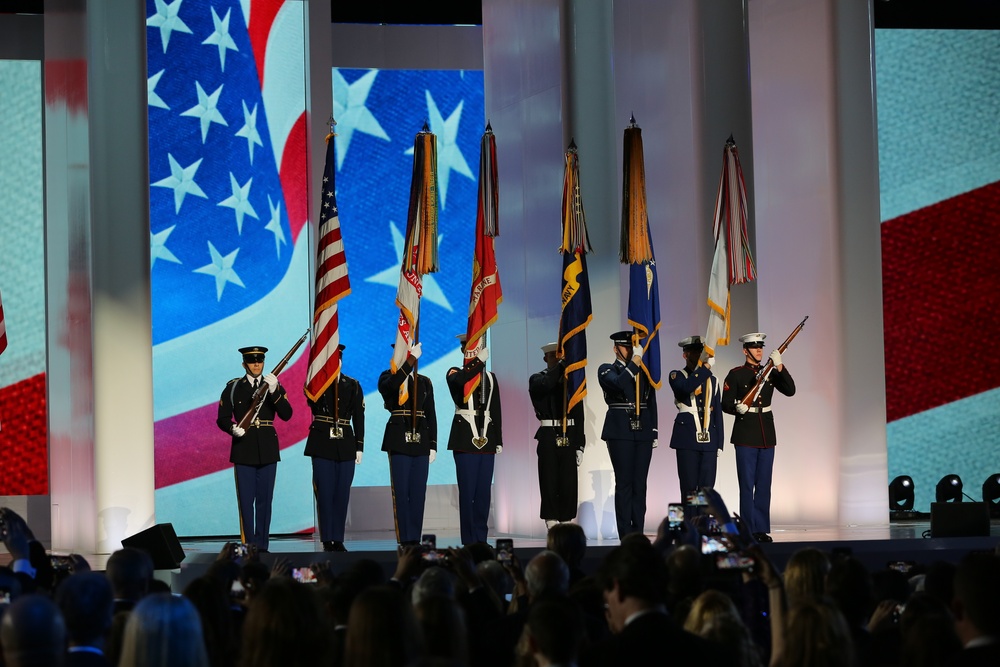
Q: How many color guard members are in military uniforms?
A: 8